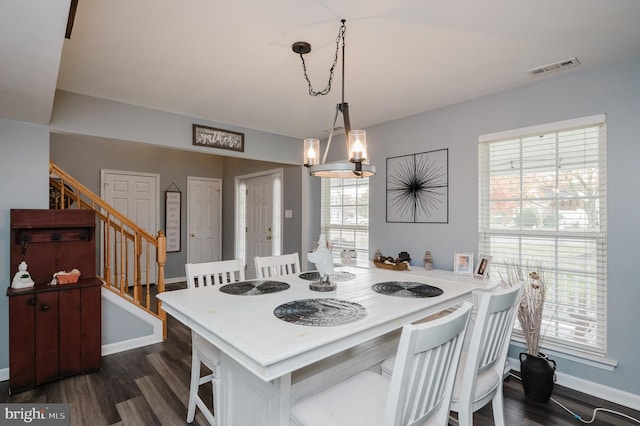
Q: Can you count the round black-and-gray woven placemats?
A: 4